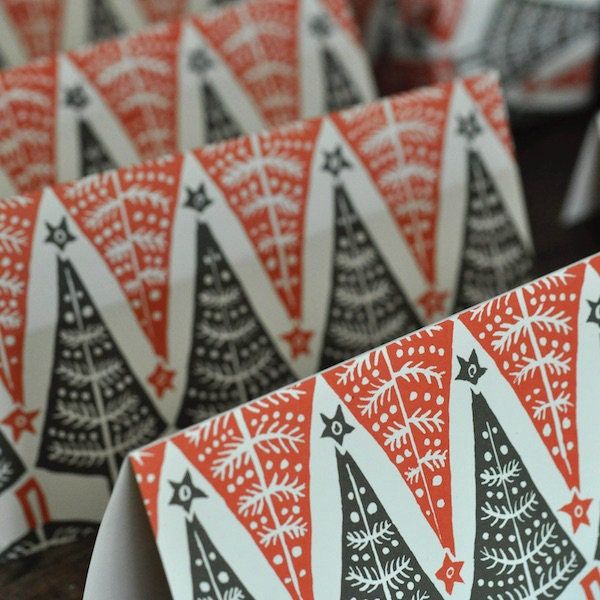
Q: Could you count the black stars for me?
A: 11